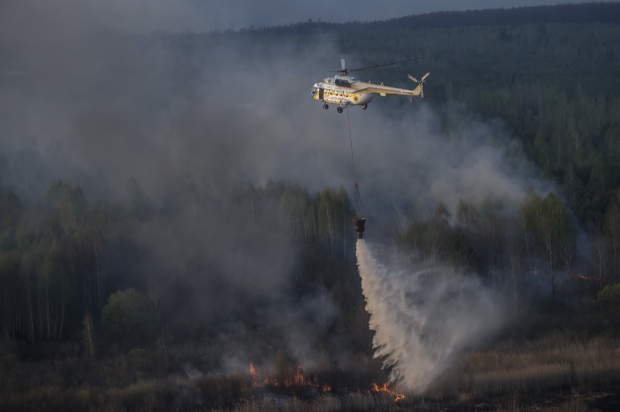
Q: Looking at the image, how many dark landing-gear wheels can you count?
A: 3